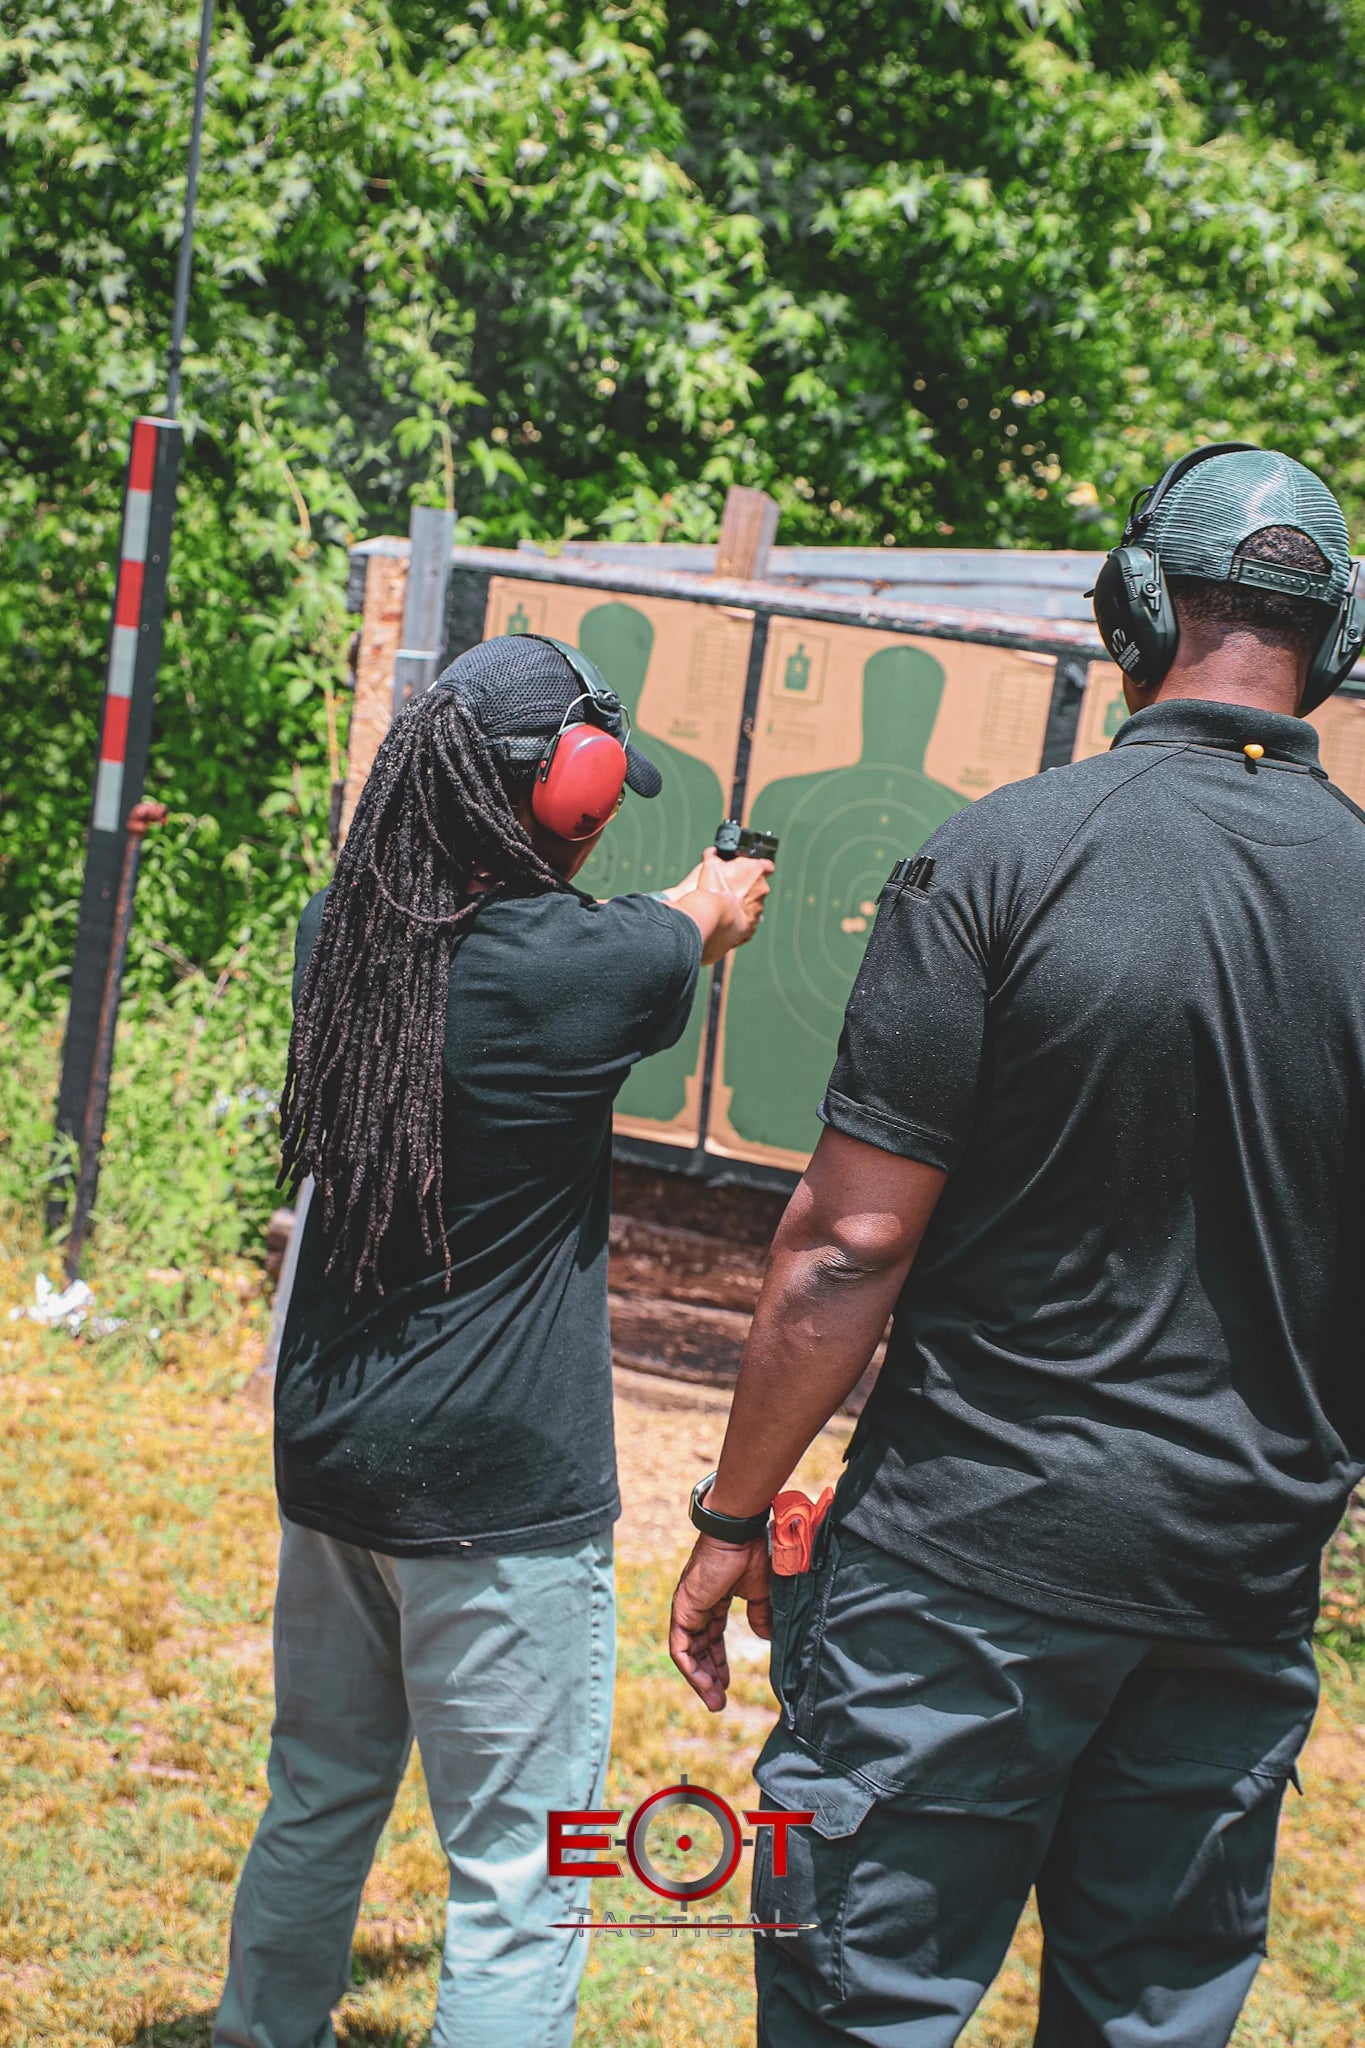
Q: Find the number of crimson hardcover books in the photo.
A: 0